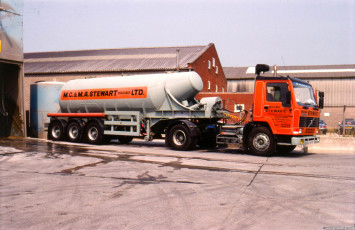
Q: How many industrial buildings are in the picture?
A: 3